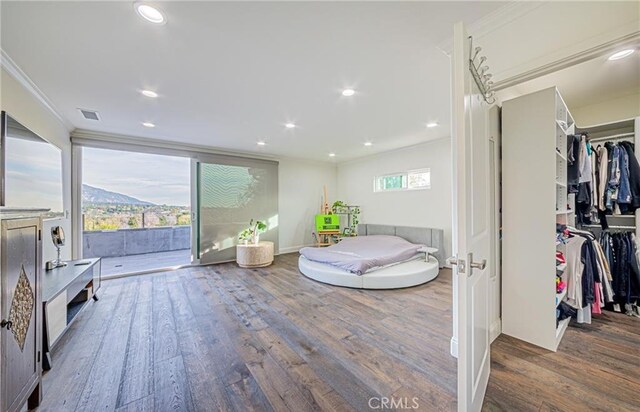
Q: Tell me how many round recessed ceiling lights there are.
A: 10